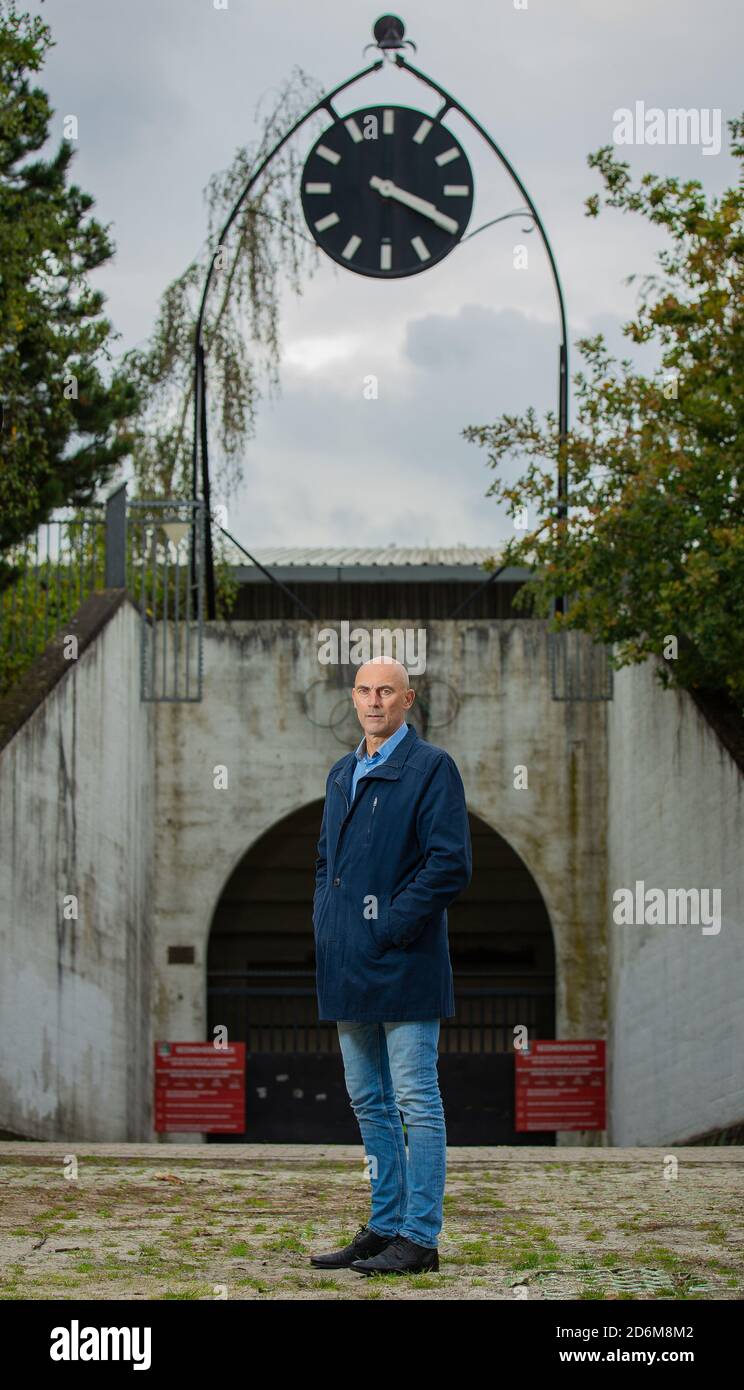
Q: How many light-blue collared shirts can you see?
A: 1